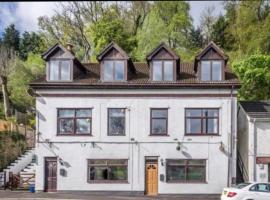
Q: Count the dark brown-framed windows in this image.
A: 10